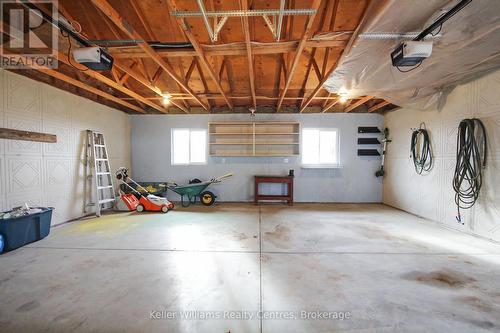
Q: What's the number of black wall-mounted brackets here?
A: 3